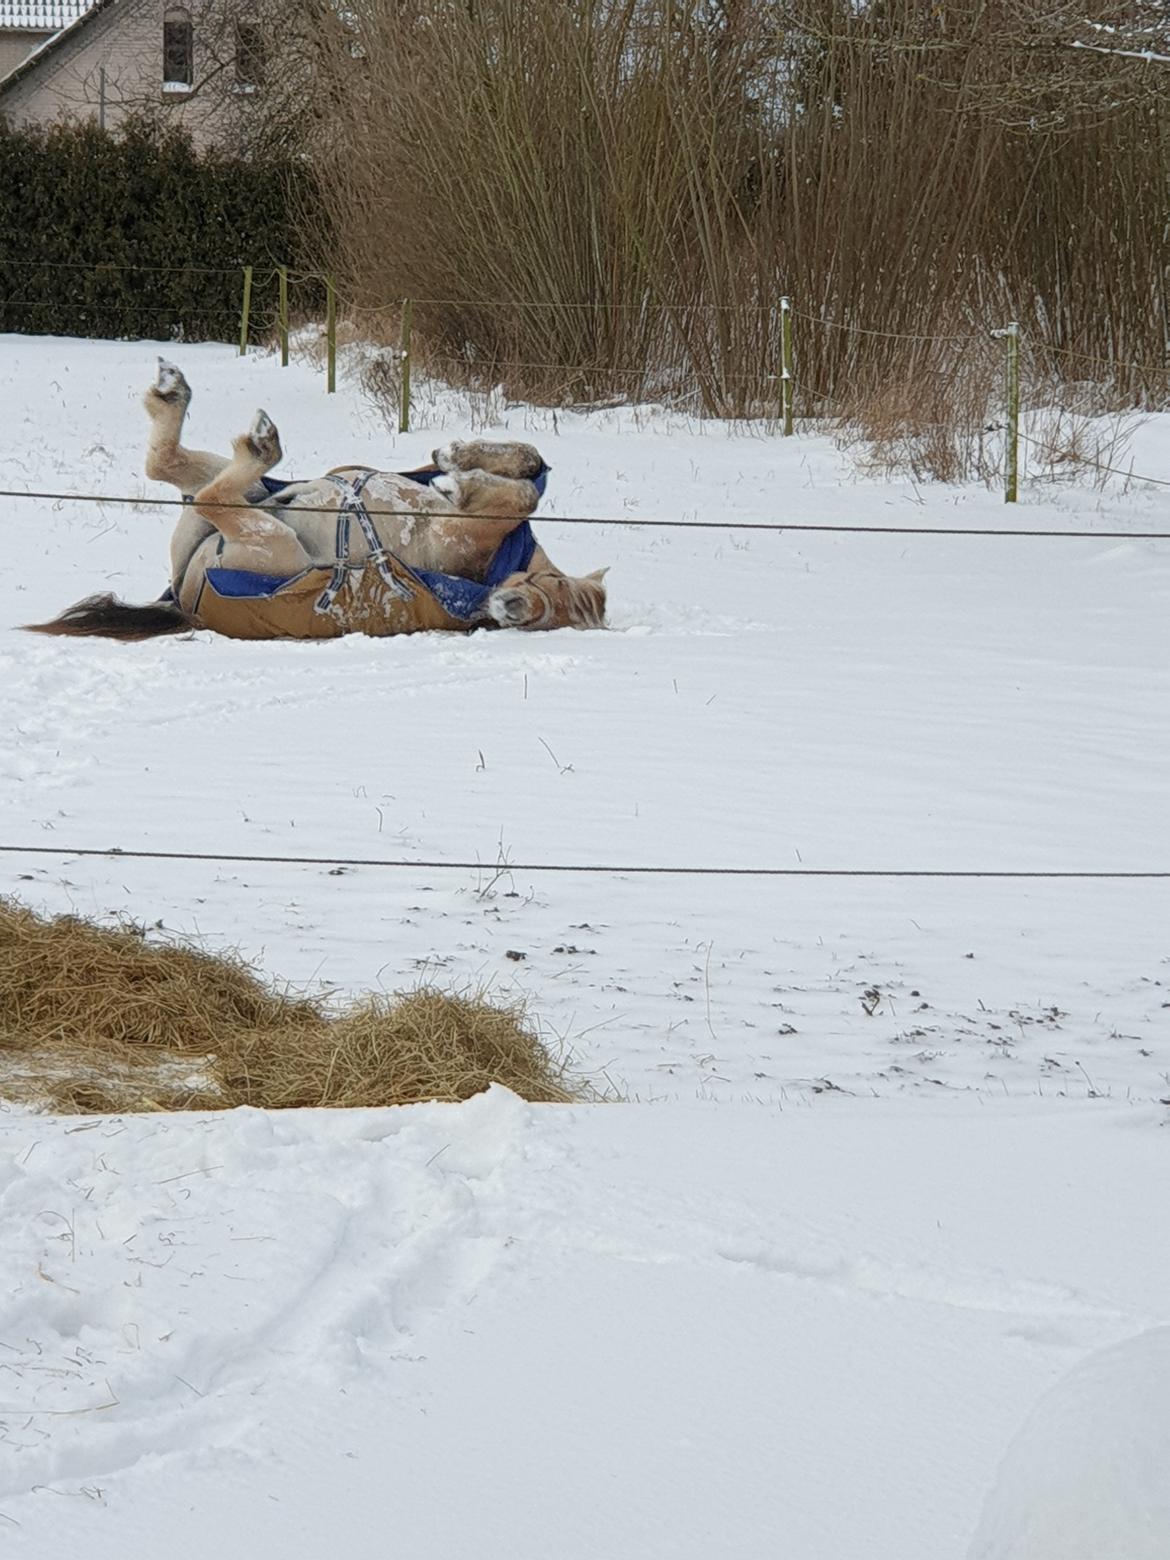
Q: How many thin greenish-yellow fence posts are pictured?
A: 6